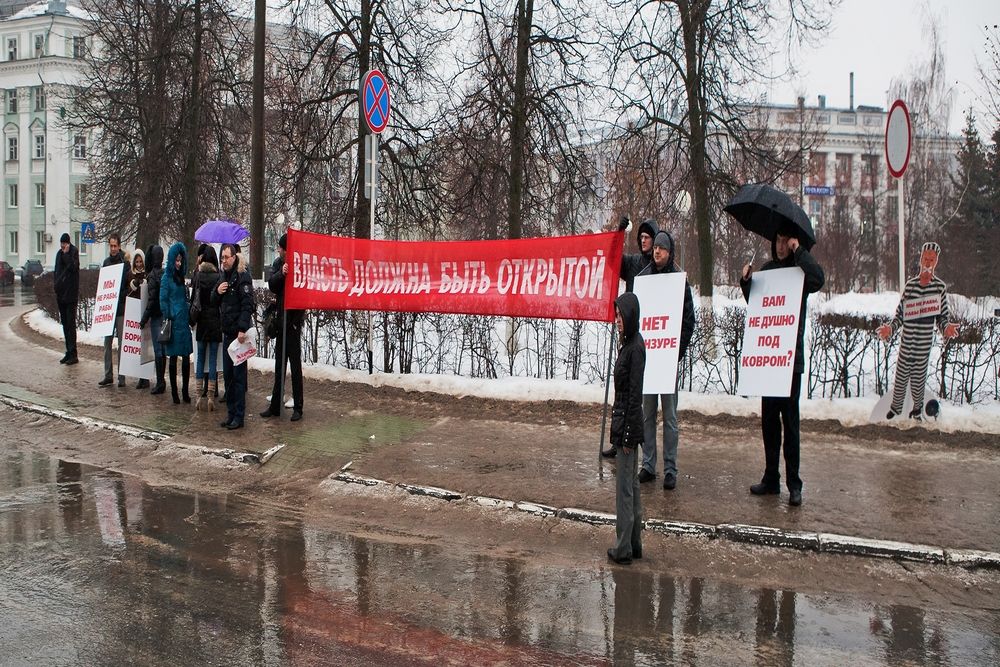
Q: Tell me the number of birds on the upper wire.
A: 0